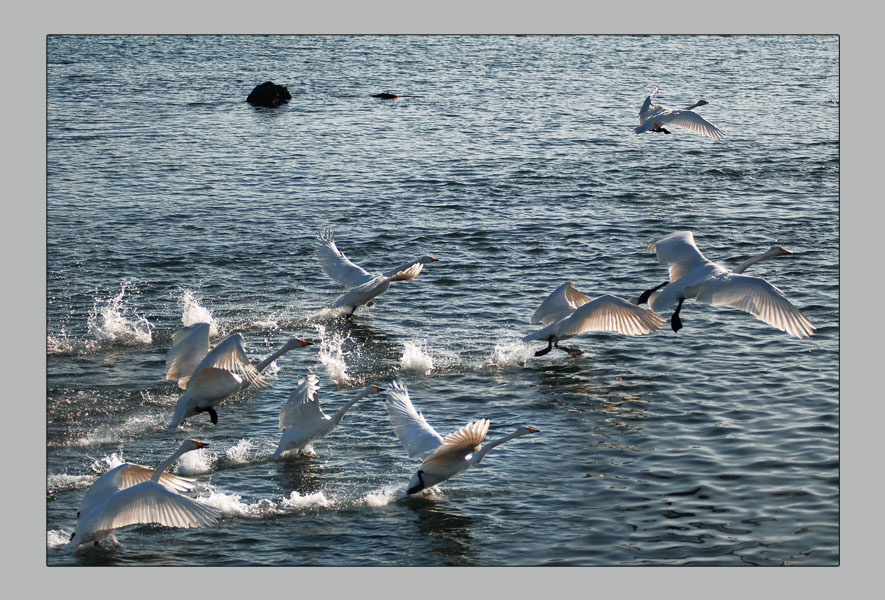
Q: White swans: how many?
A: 8